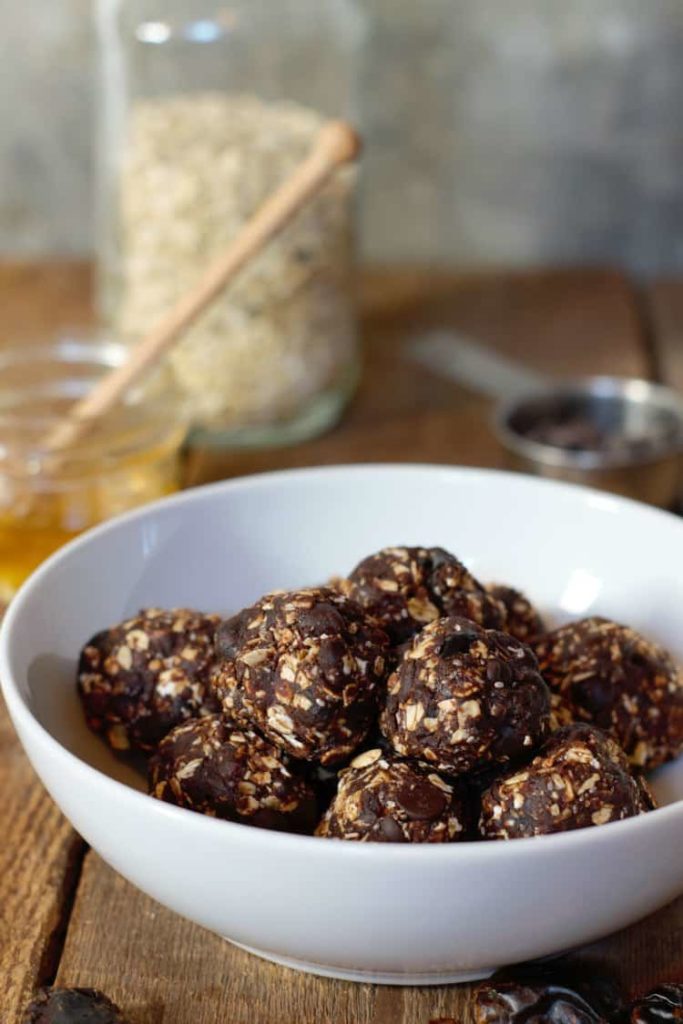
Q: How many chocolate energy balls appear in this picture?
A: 9